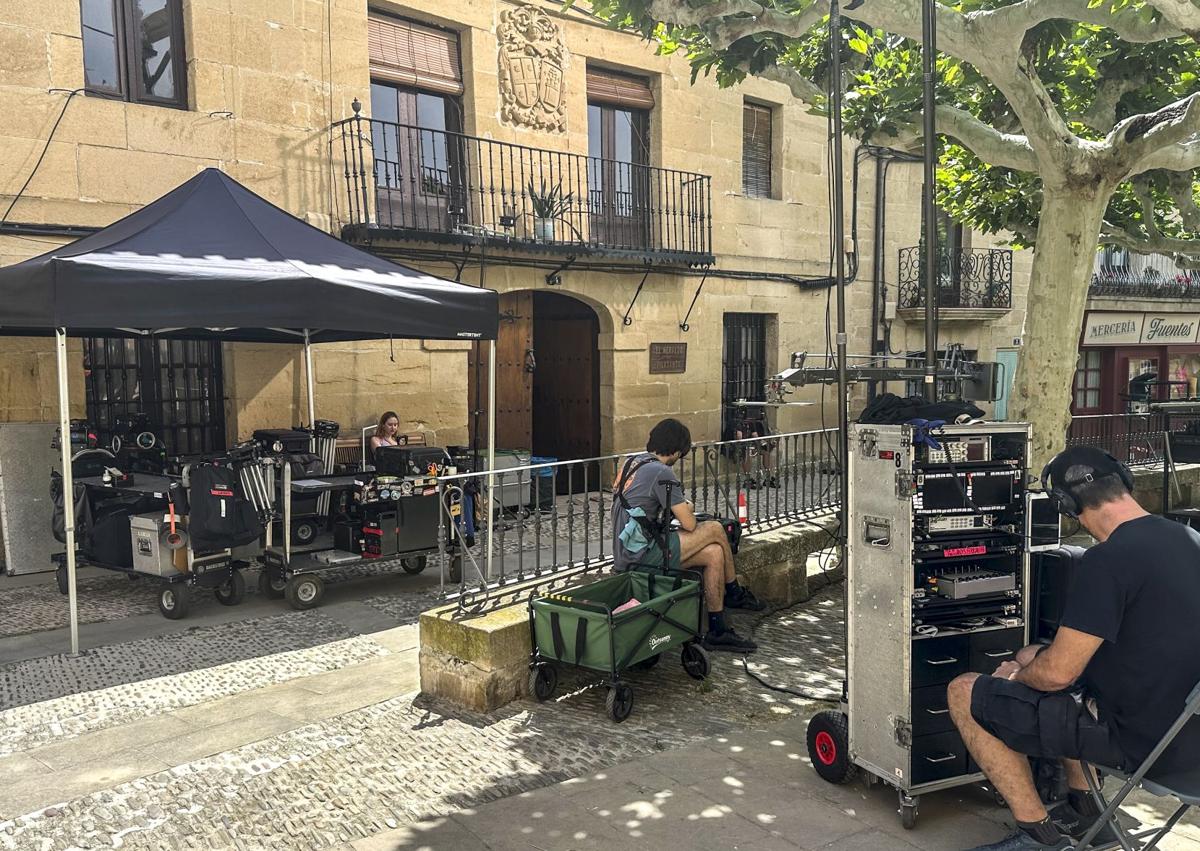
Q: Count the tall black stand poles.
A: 2